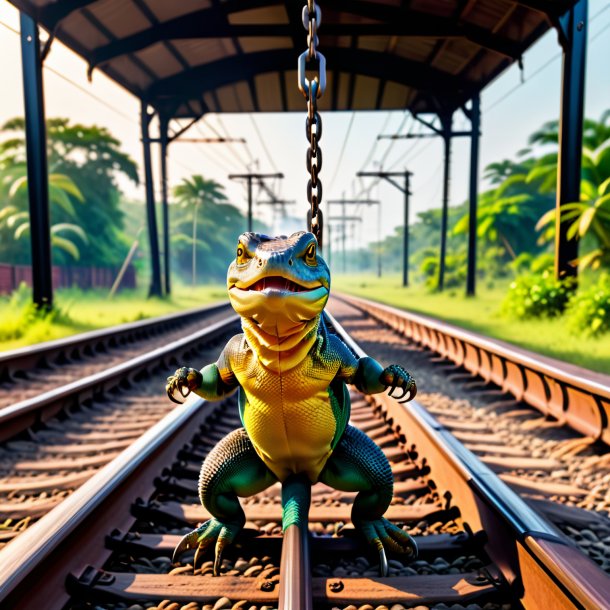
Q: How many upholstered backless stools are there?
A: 0